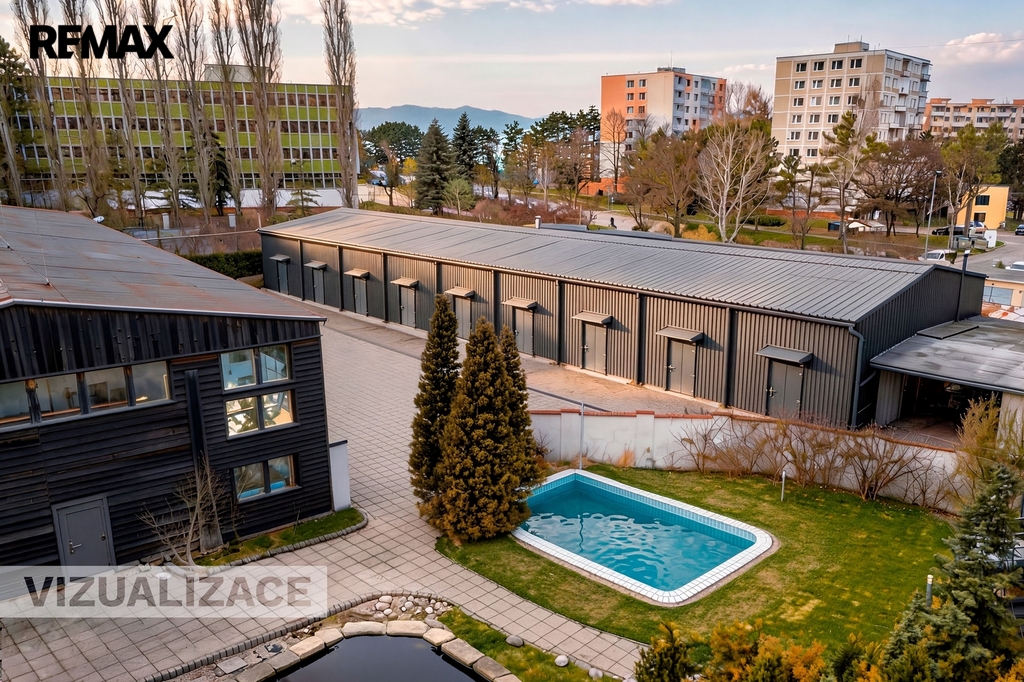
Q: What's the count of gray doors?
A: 10